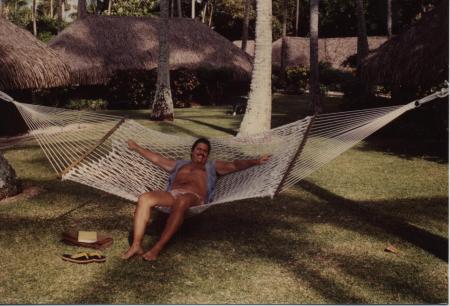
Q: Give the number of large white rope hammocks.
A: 1